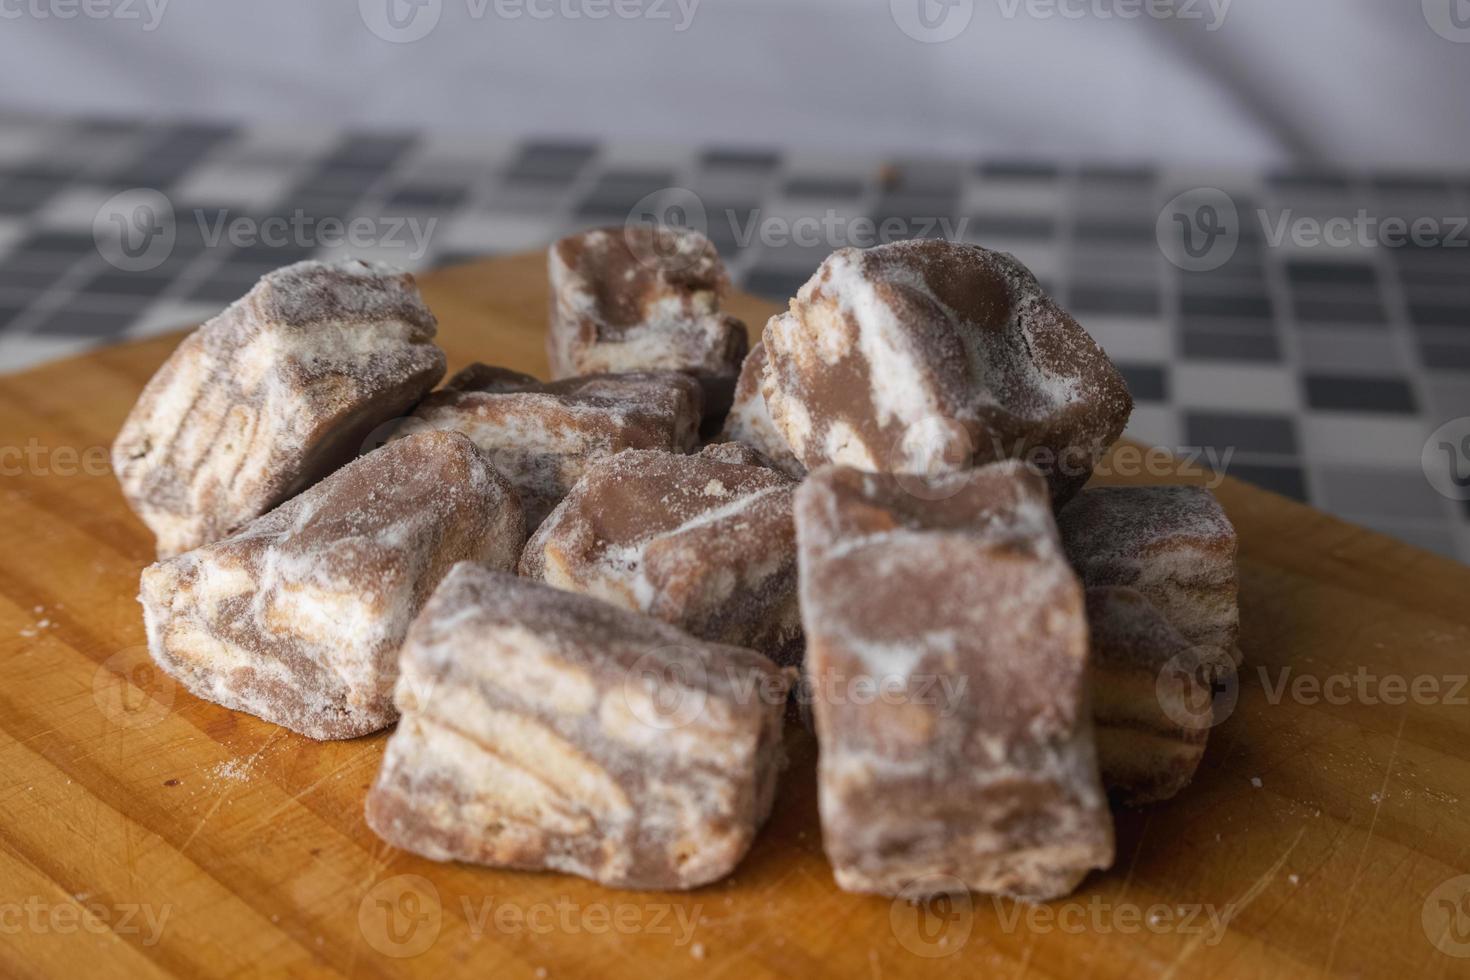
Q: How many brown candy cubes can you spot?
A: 11